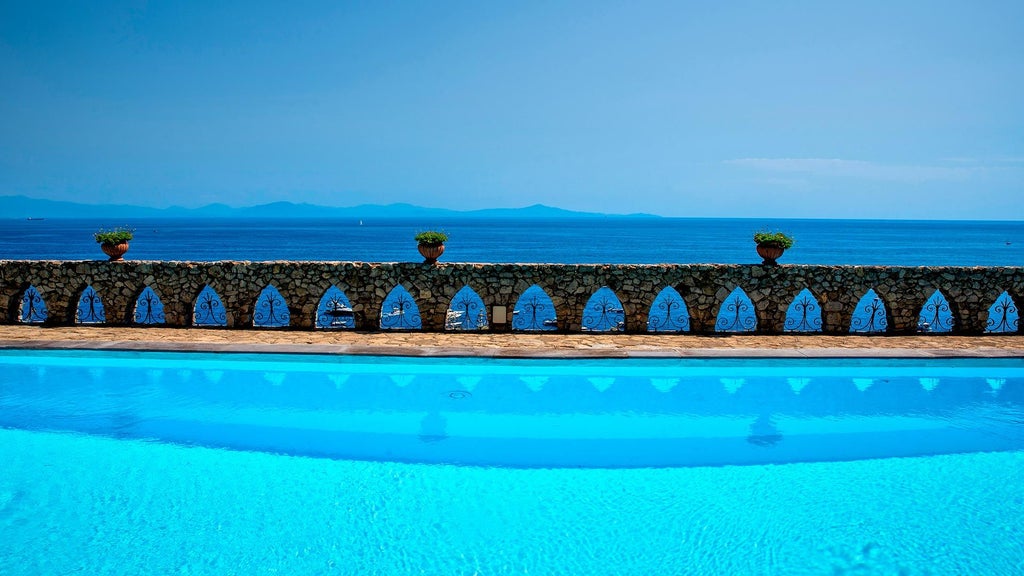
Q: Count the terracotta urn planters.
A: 3